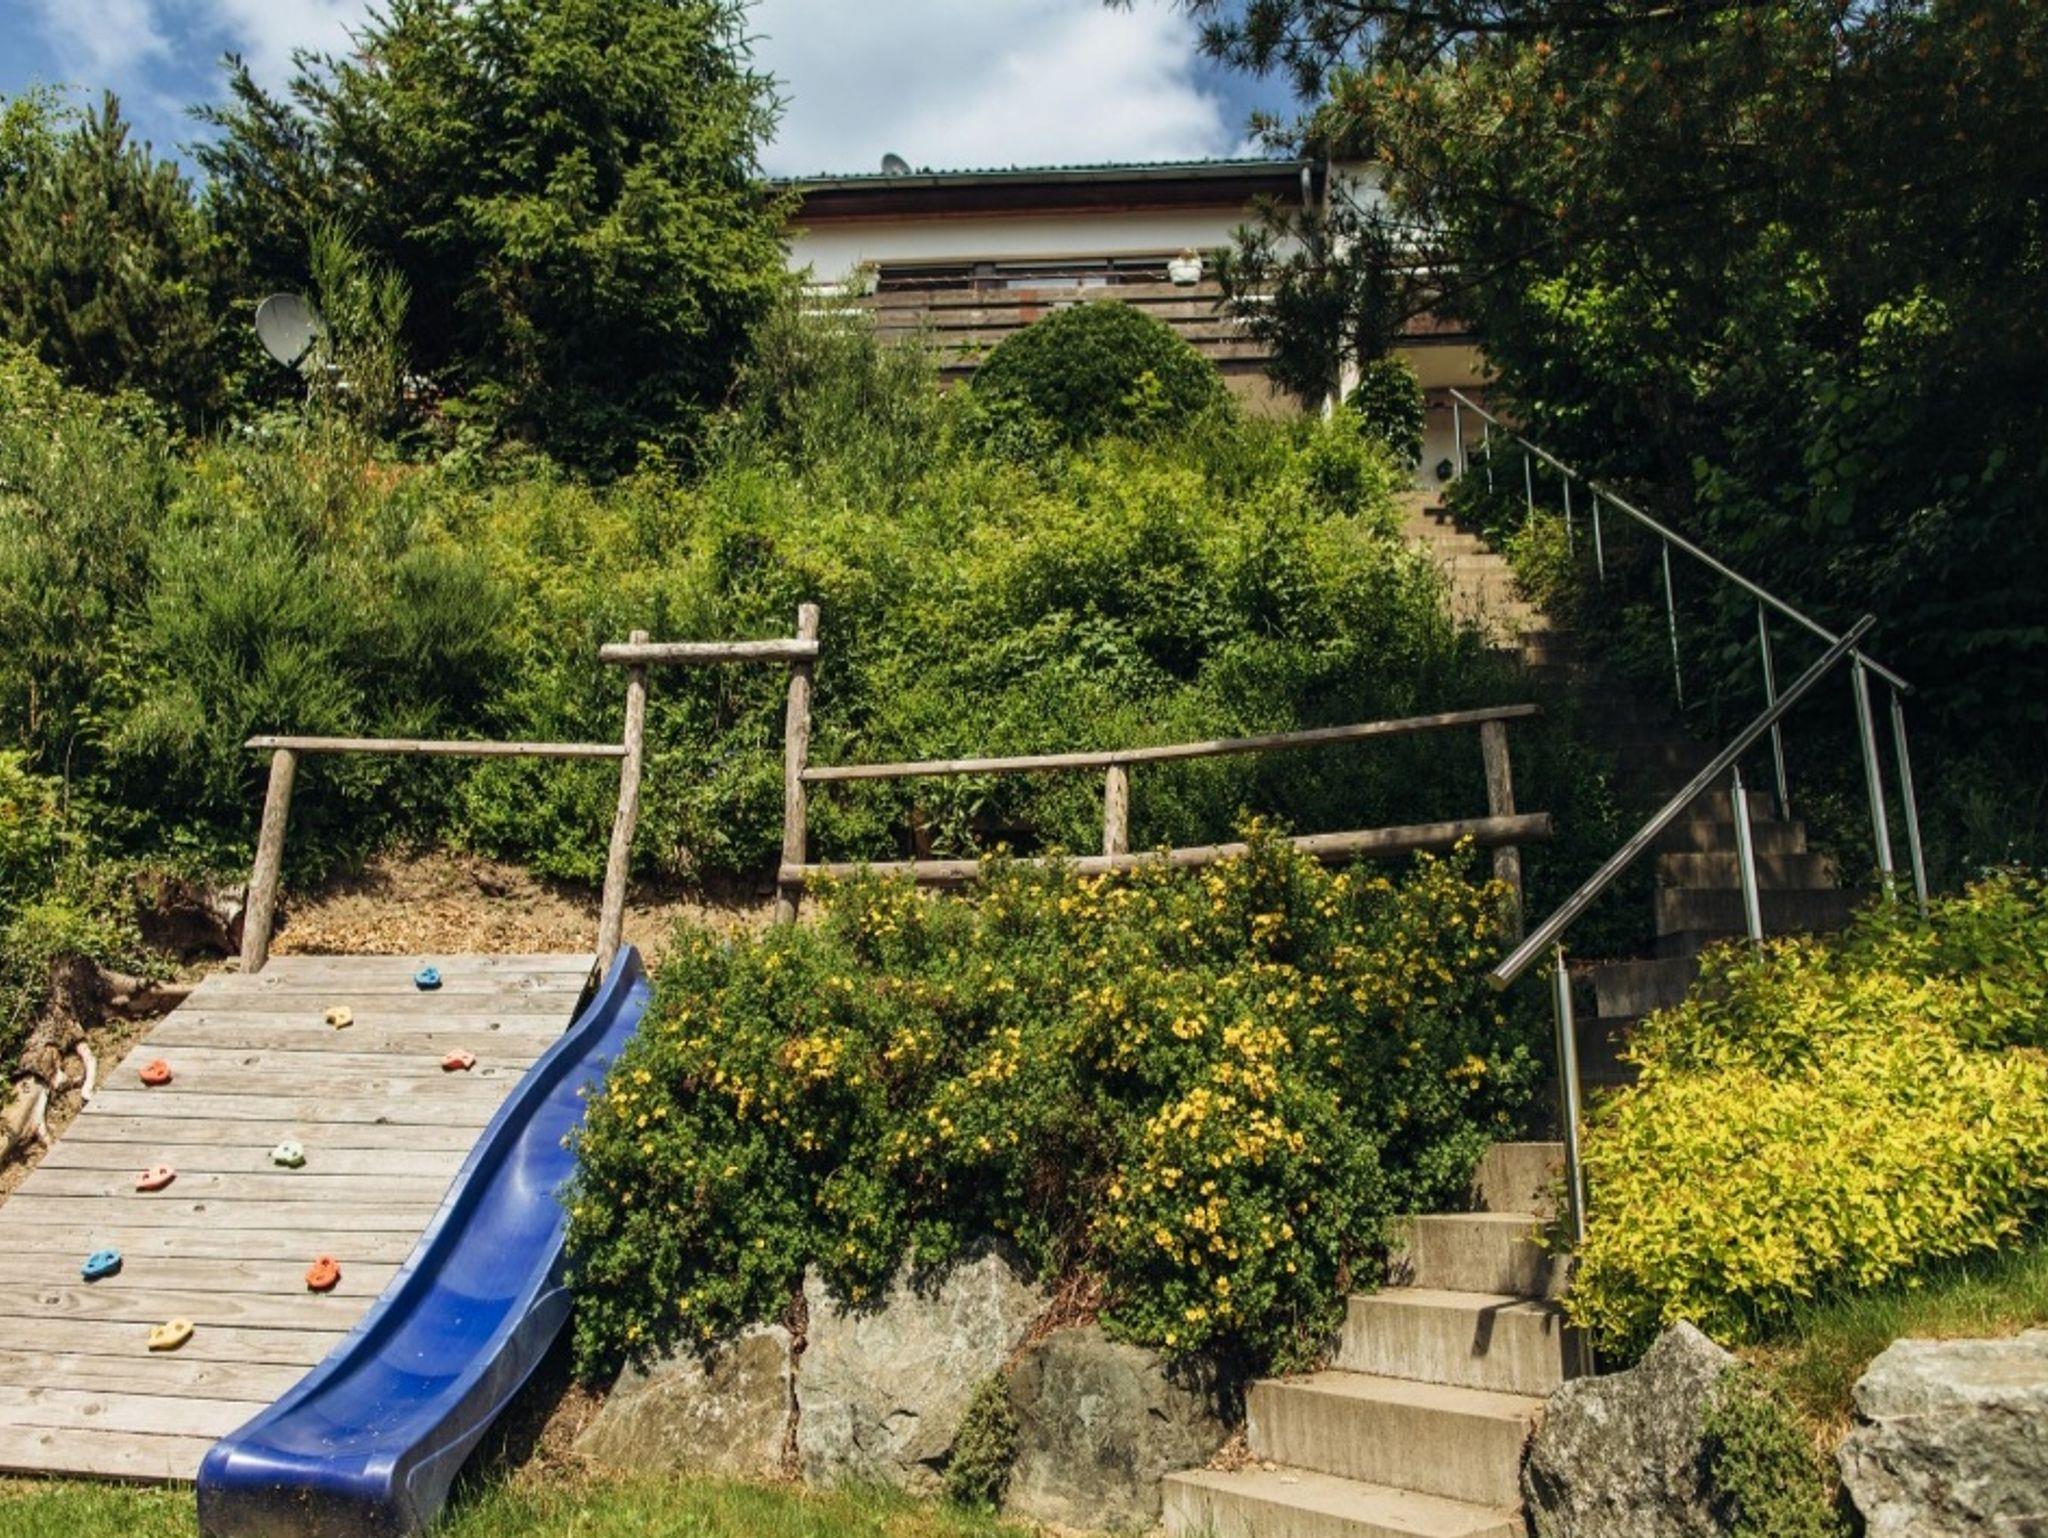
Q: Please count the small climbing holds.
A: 9